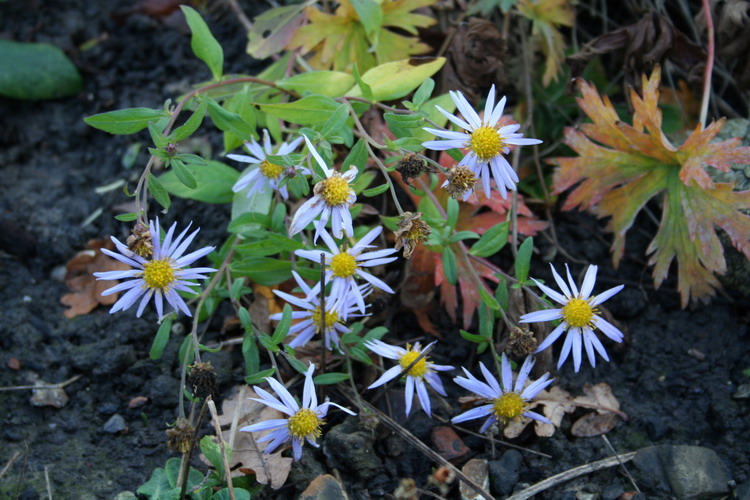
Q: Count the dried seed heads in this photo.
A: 7